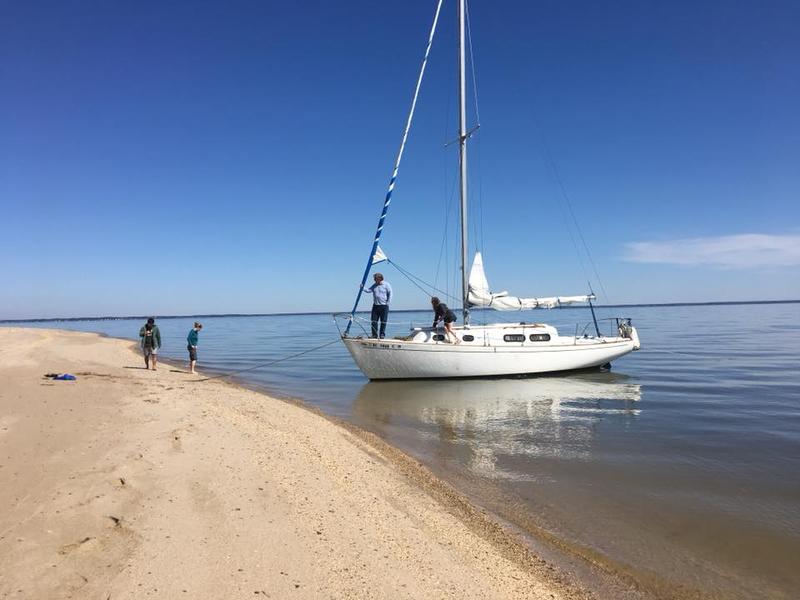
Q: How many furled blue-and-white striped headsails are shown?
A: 1